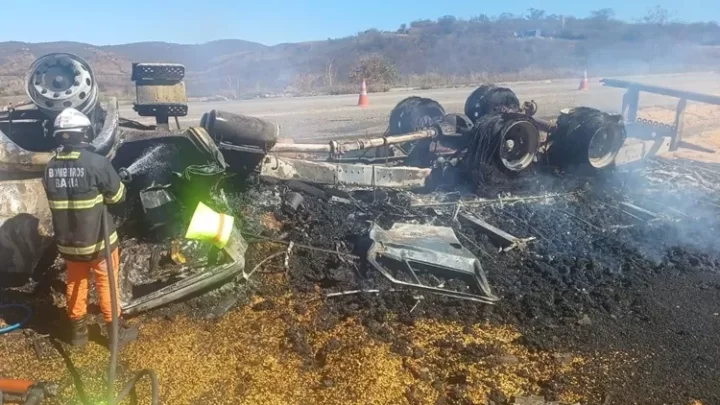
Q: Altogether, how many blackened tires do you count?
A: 4